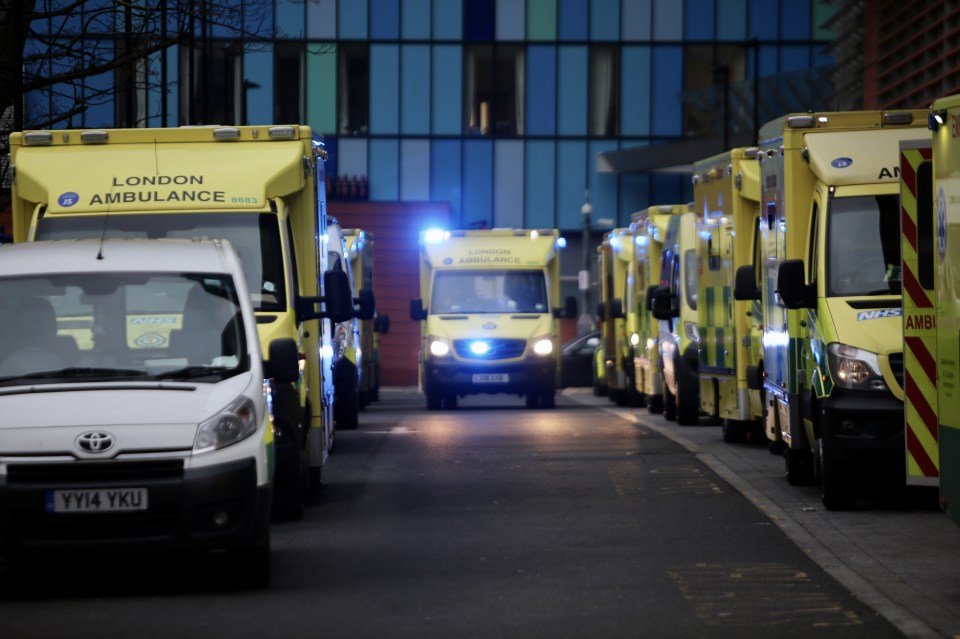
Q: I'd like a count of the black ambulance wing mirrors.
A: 11